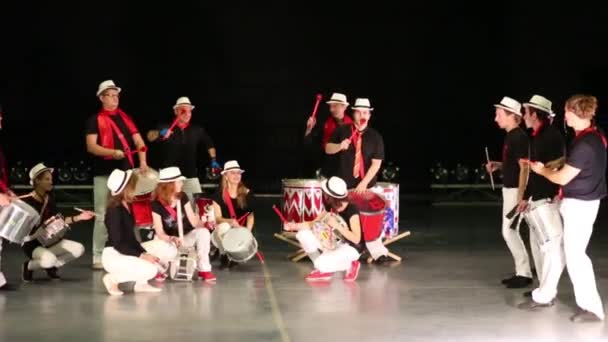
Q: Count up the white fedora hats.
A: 11